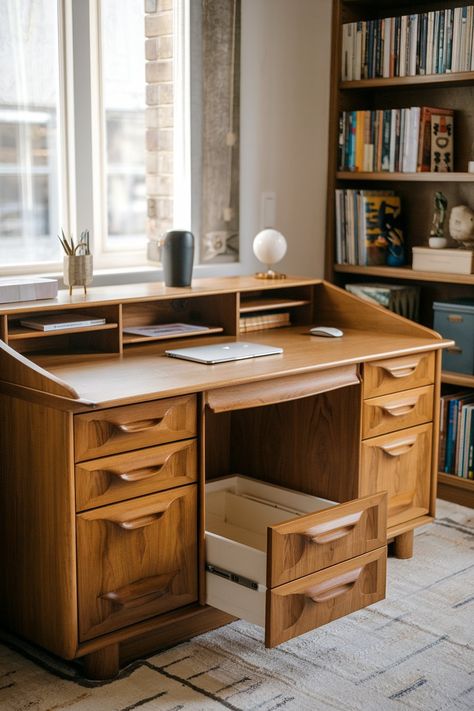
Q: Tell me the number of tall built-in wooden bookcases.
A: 1